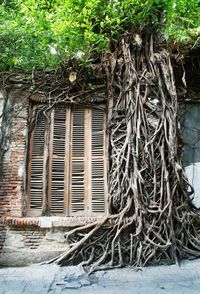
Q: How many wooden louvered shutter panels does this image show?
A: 4